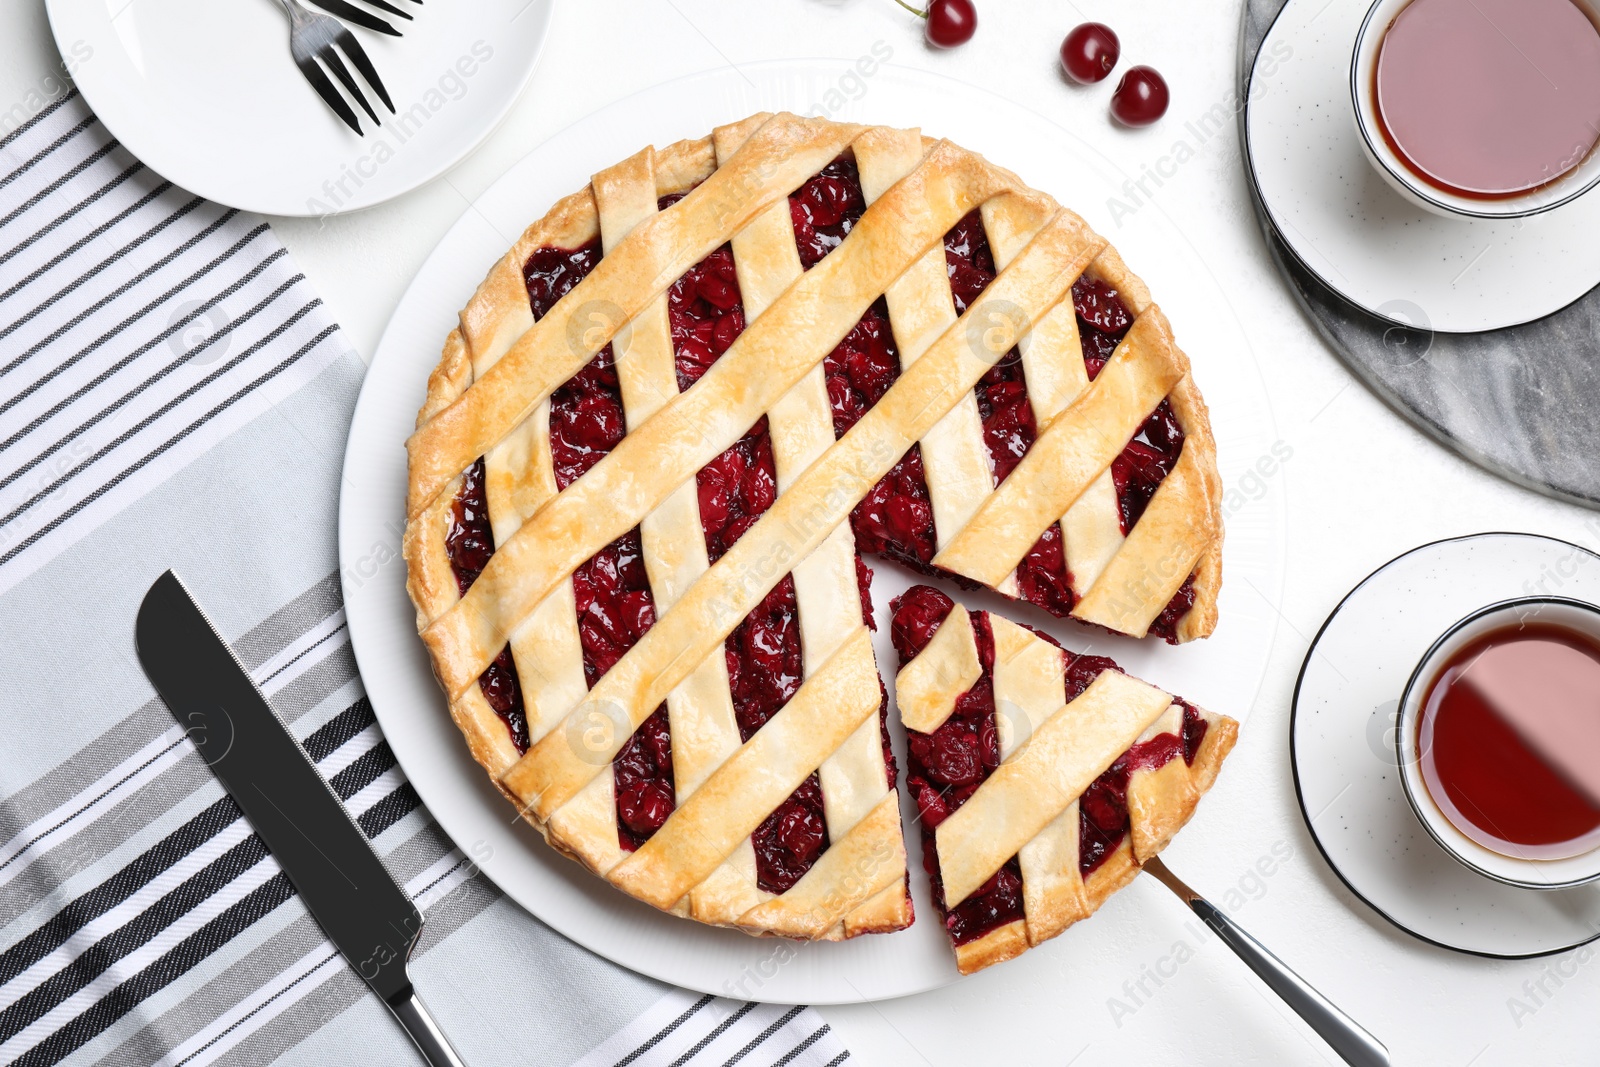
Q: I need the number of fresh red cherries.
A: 3